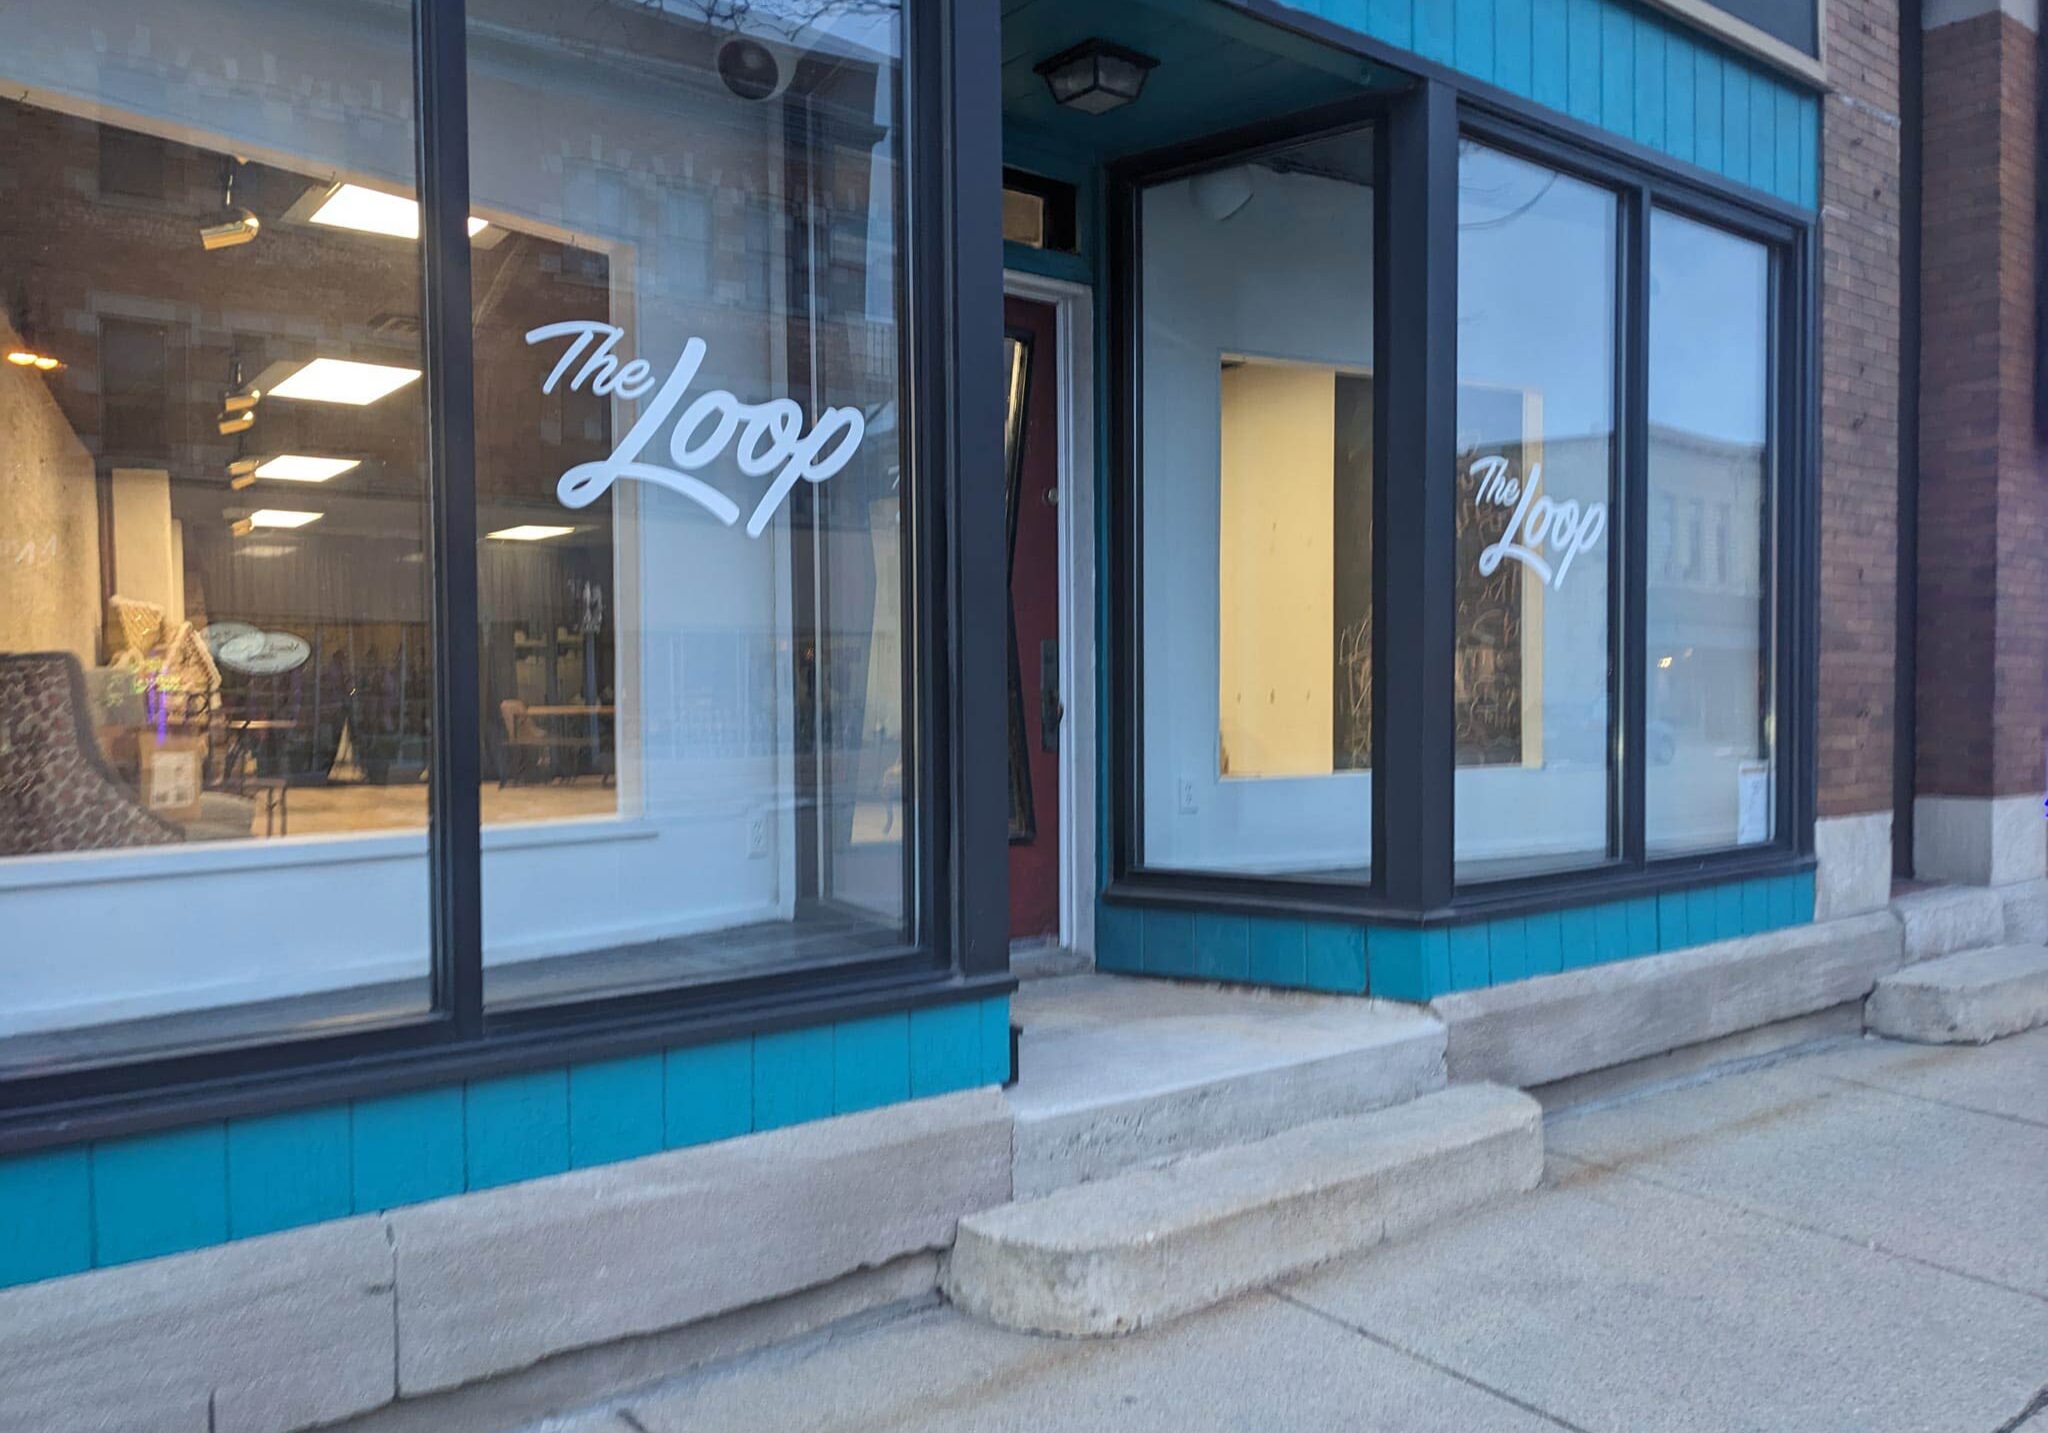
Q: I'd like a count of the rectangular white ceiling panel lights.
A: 5